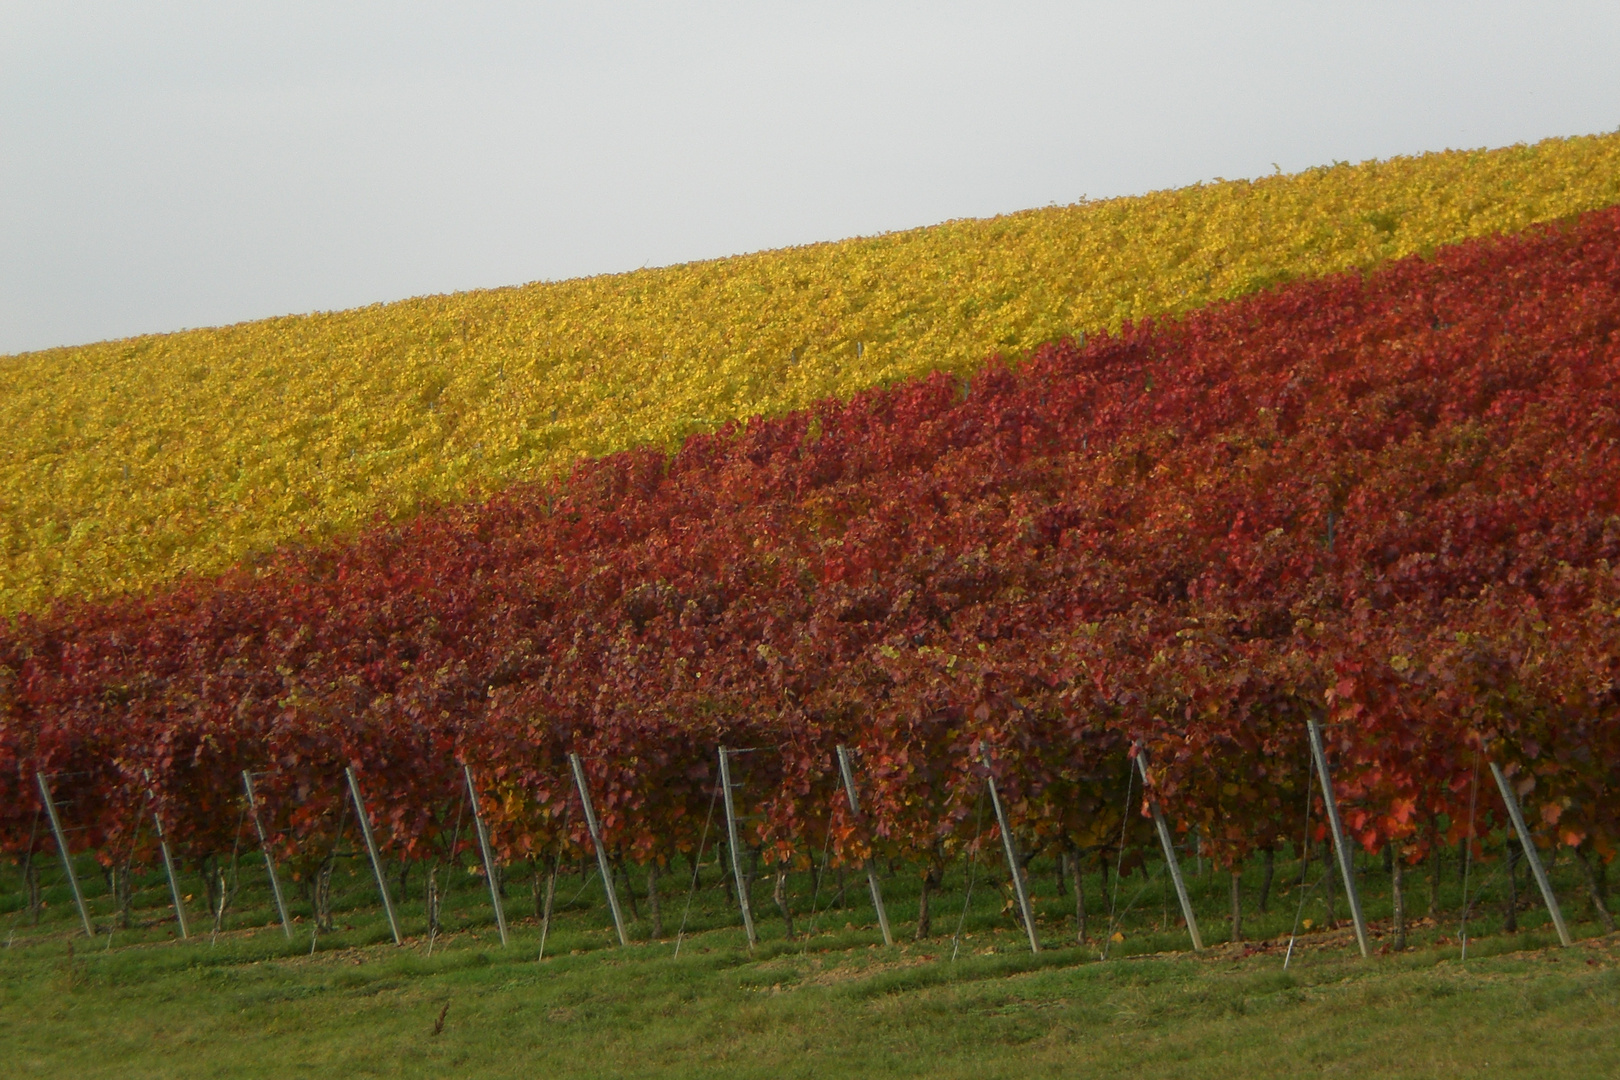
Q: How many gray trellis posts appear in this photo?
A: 12